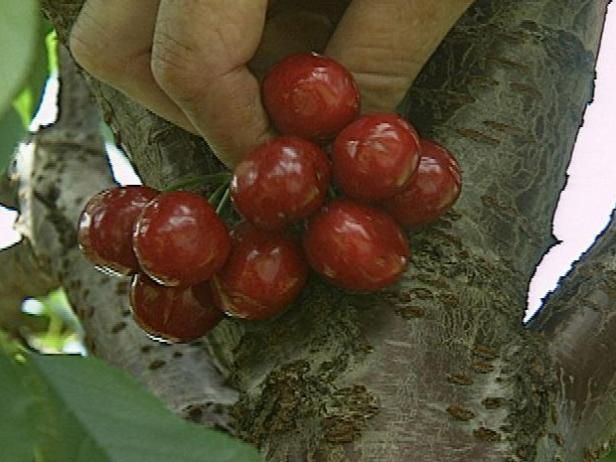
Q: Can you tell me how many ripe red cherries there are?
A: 9